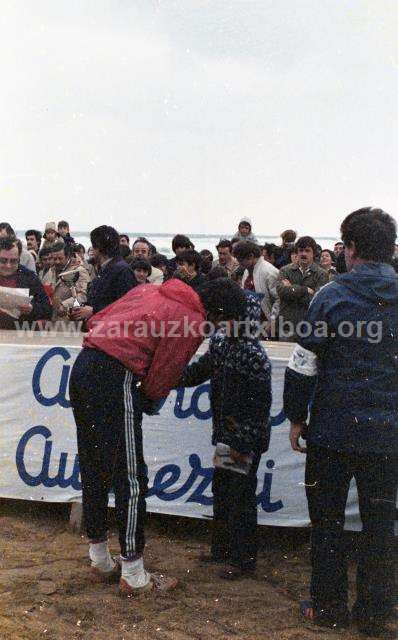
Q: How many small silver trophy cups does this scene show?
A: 1